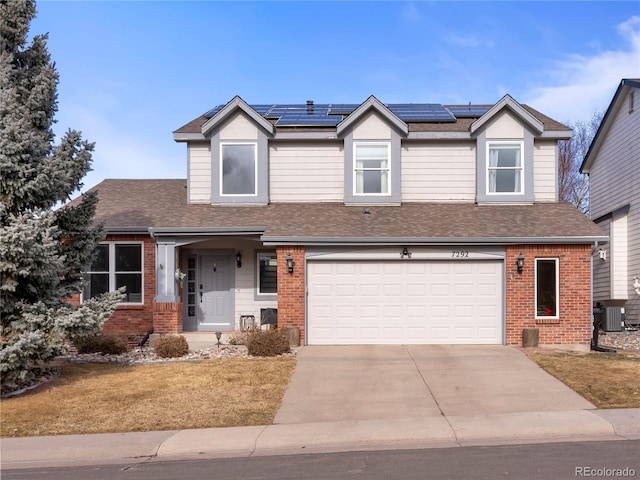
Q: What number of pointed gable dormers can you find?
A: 3